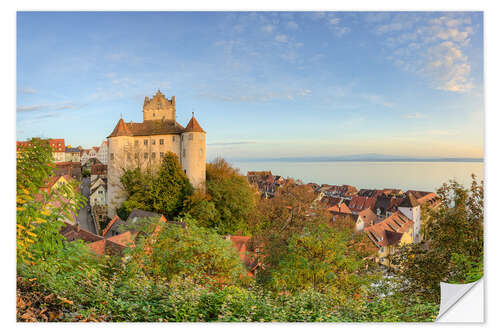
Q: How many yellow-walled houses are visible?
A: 2